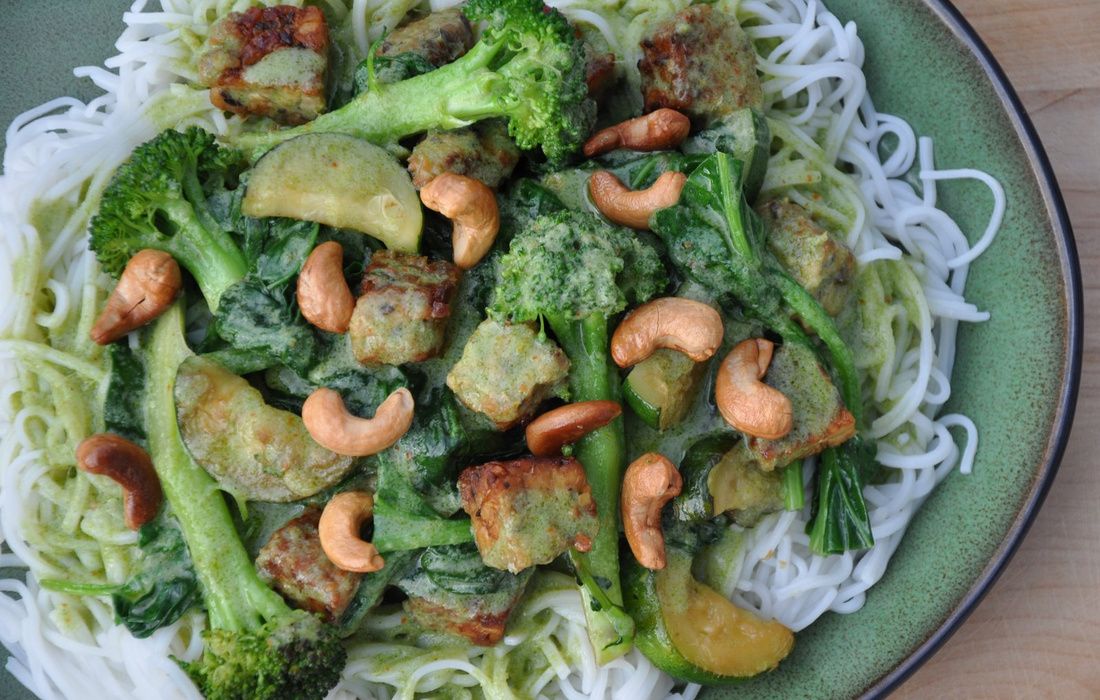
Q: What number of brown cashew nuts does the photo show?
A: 12